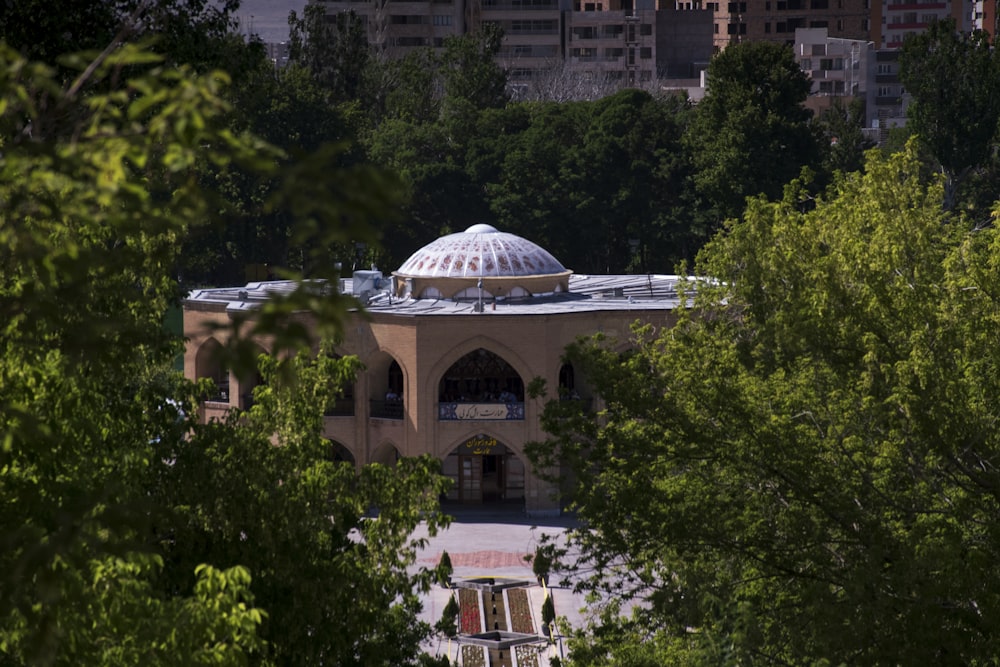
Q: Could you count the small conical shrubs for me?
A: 4